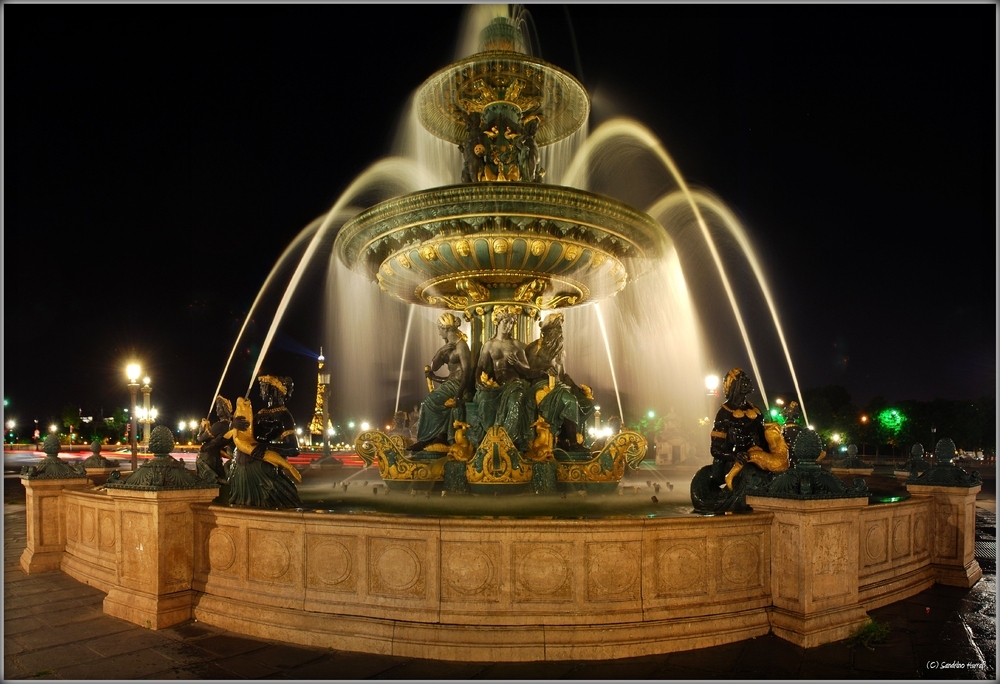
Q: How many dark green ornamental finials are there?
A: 7